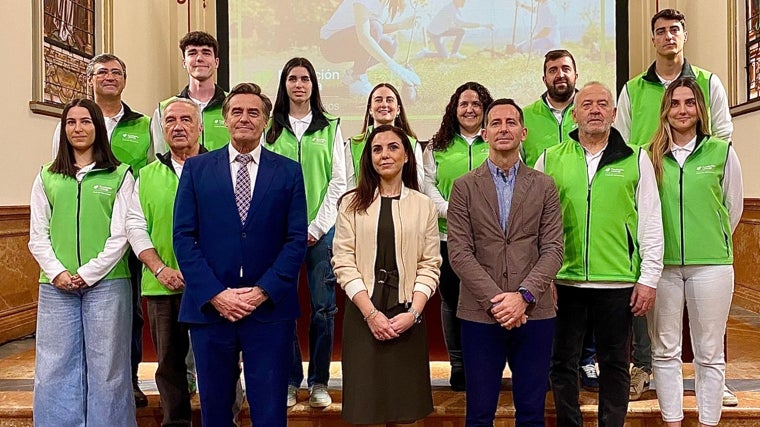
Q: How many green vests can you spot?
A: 11